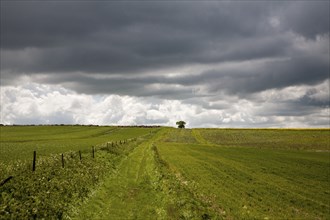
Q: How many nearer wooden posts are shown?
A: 5